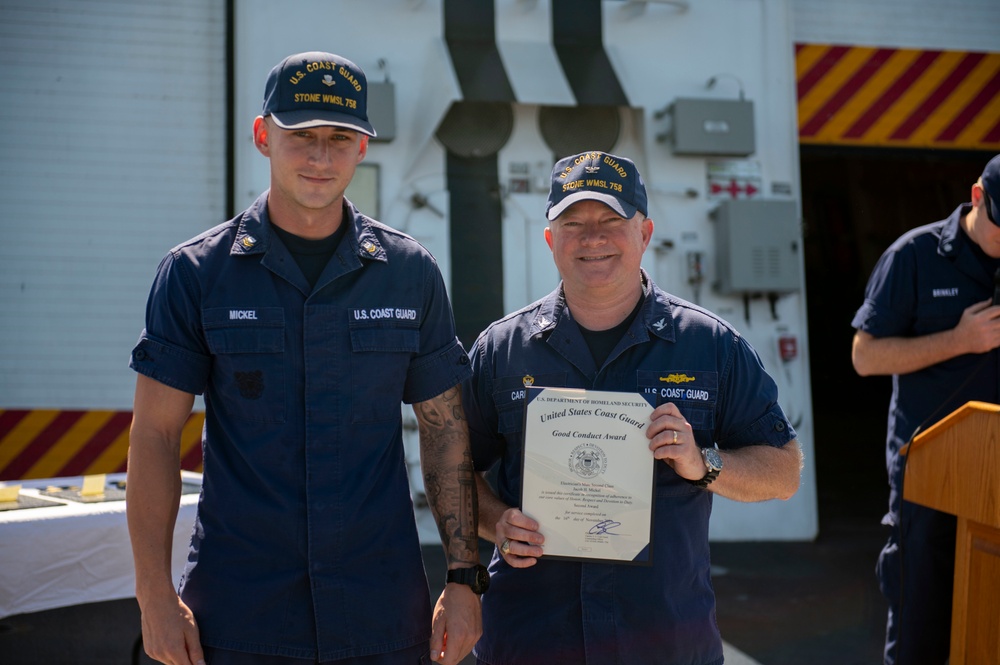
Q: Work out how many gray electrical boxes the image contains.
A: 3